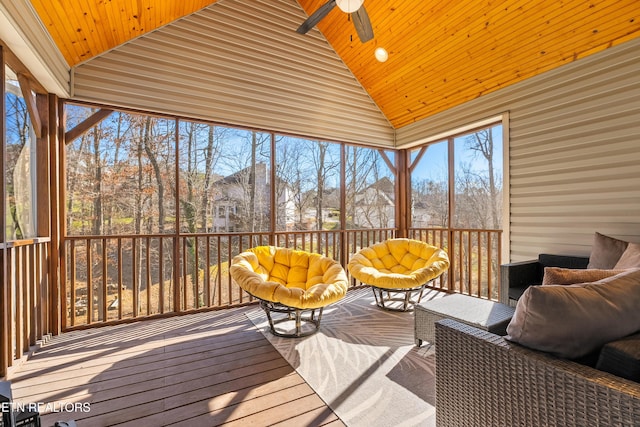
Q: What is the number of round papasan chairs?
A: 2